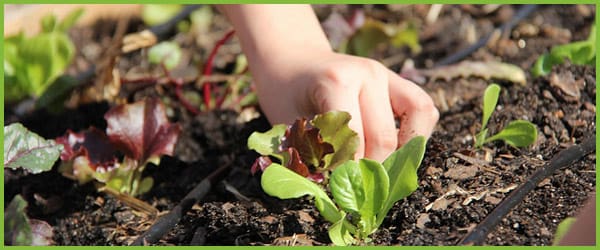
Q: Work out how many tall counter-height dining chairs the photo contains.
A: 0